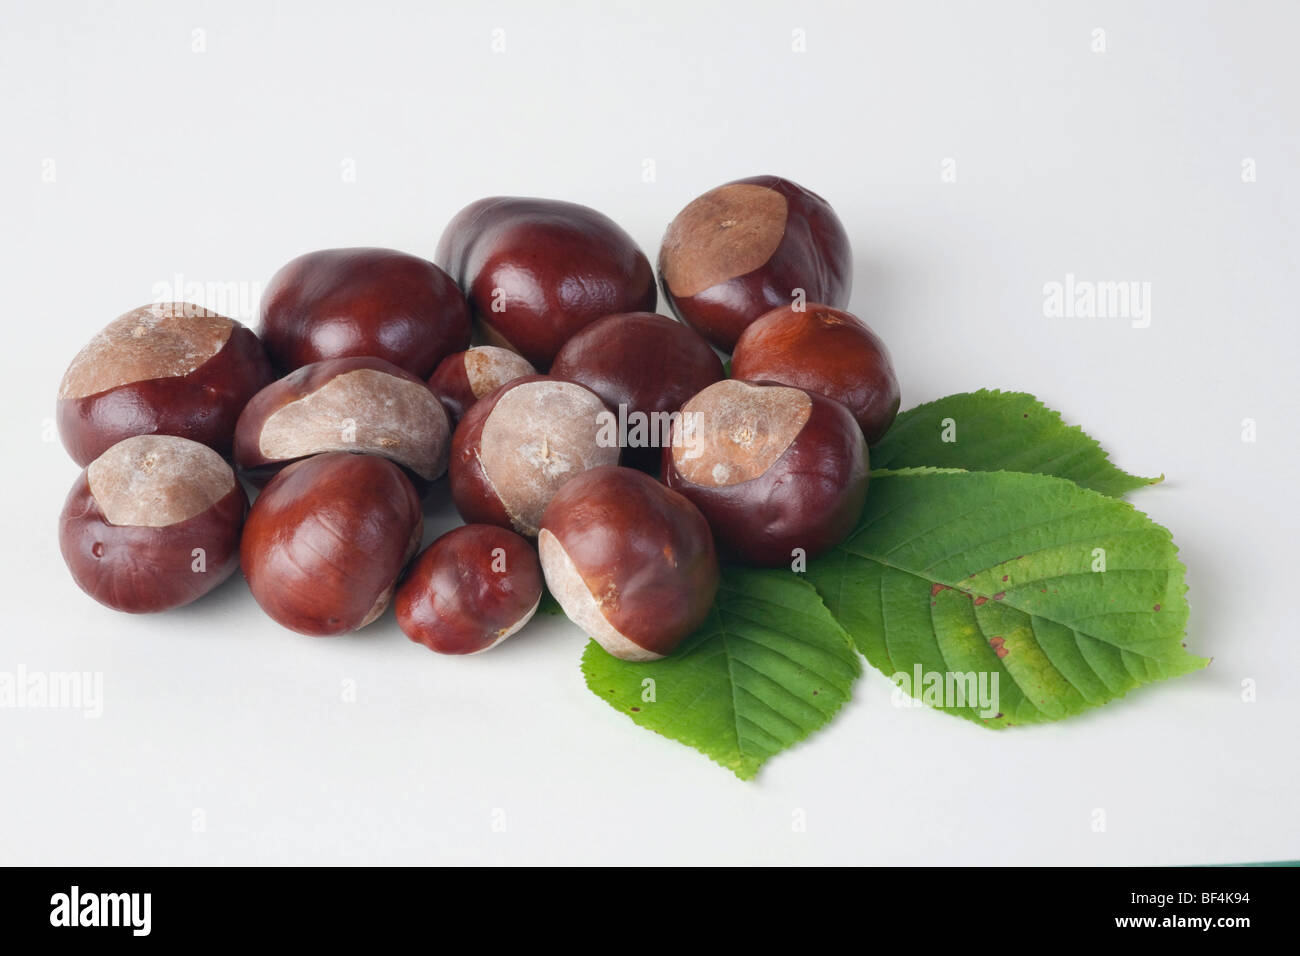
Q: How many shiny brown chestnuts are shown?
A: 14